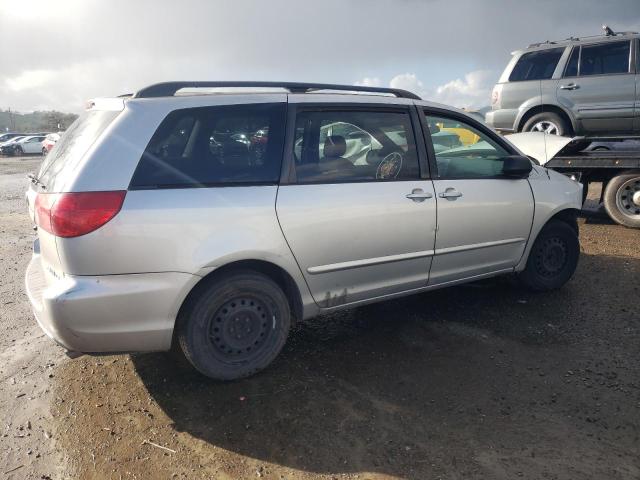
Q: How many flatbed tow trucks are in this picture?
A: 1